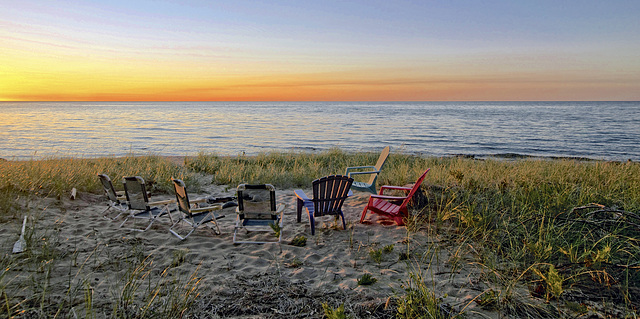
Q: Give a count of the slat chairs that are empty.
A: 3